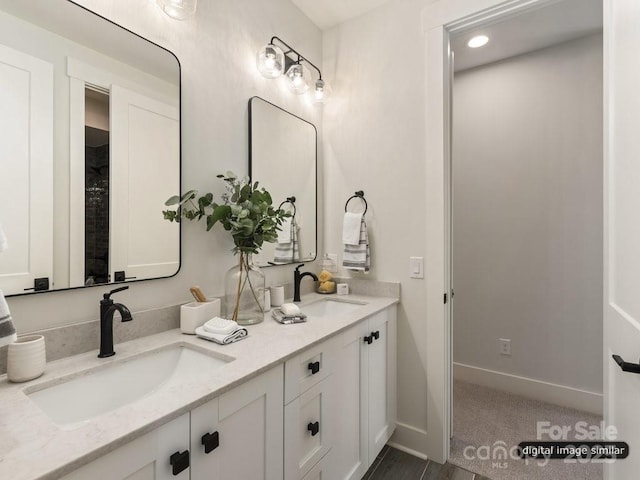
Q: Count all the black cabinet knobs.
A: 6